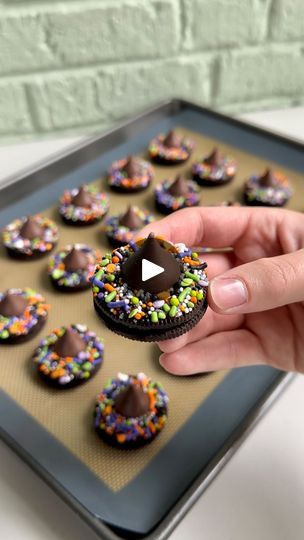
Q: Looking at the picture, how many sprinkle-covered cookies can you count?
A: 13